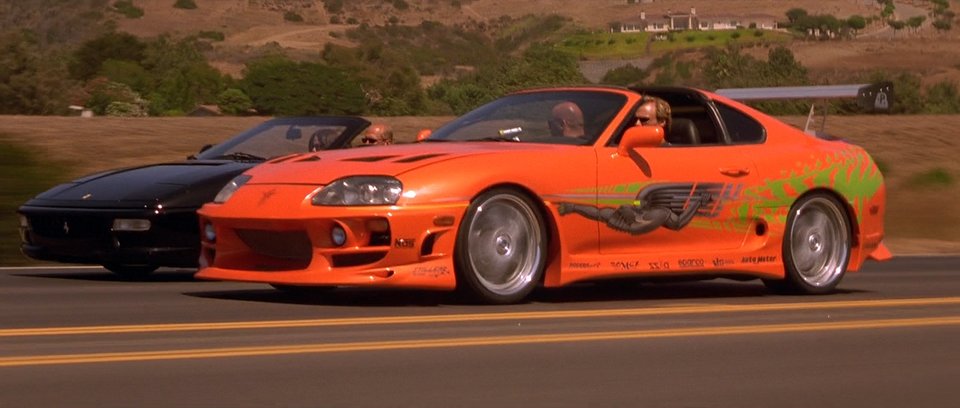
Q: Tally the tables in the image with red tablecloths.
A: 0